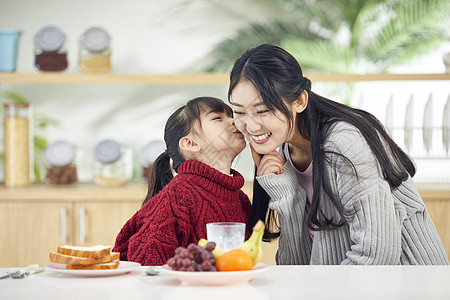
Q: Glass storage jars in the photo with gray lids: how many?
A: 5